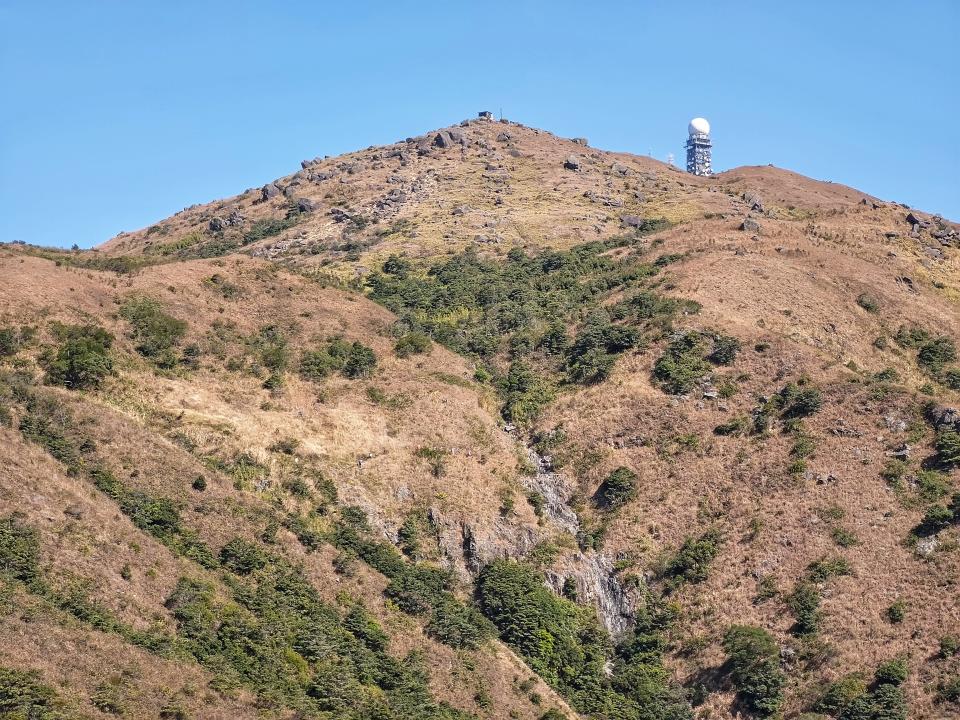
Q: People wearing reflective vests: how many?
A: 0